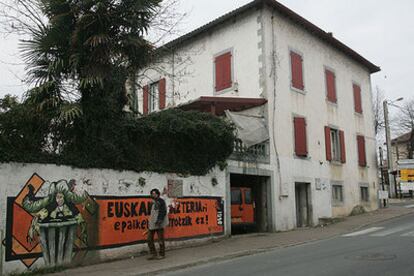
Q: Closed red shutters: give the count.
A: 6